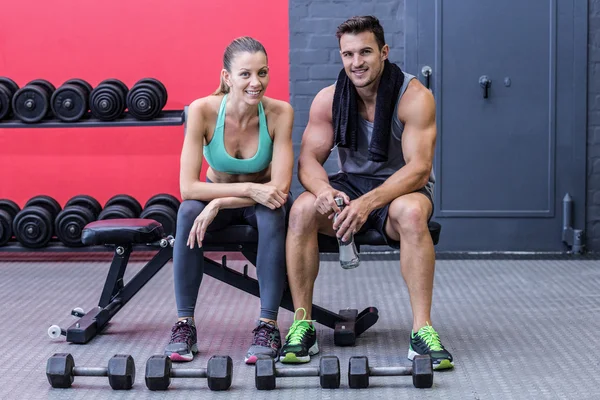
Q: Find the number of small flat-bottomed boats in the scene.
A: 0